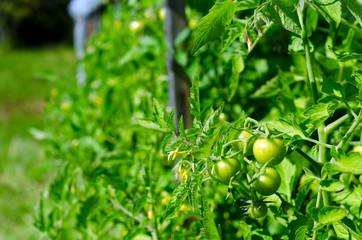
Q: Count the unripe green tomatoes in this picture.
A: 5